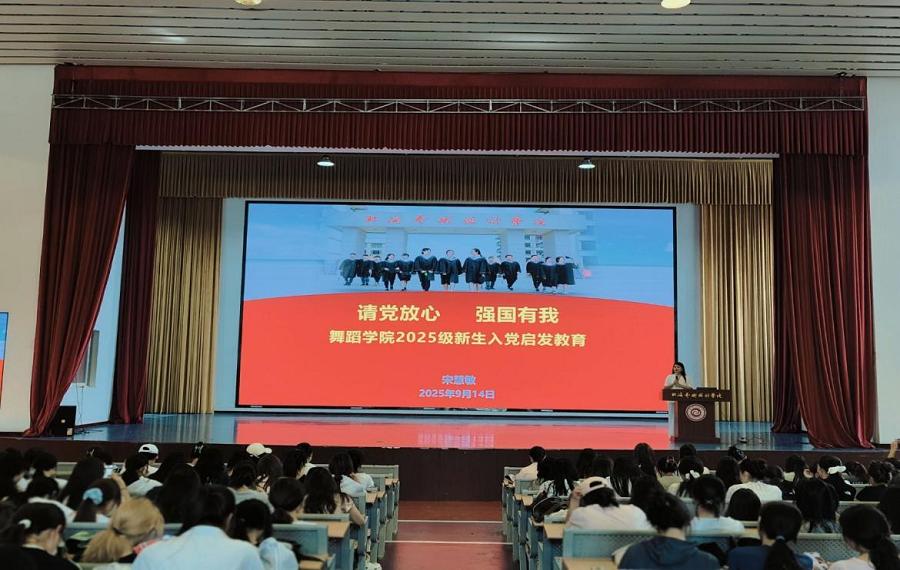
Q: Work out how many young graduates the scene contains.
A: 13